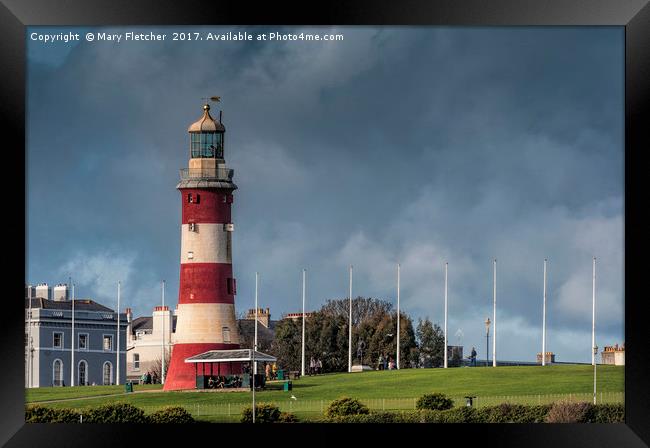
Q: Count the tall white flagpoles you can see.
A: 12